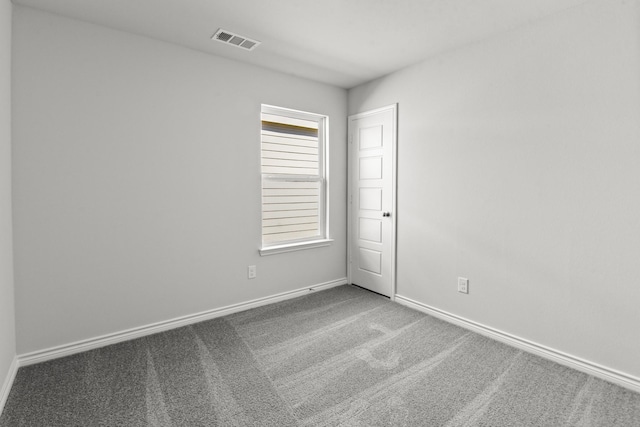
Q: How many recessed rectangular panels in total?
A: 5